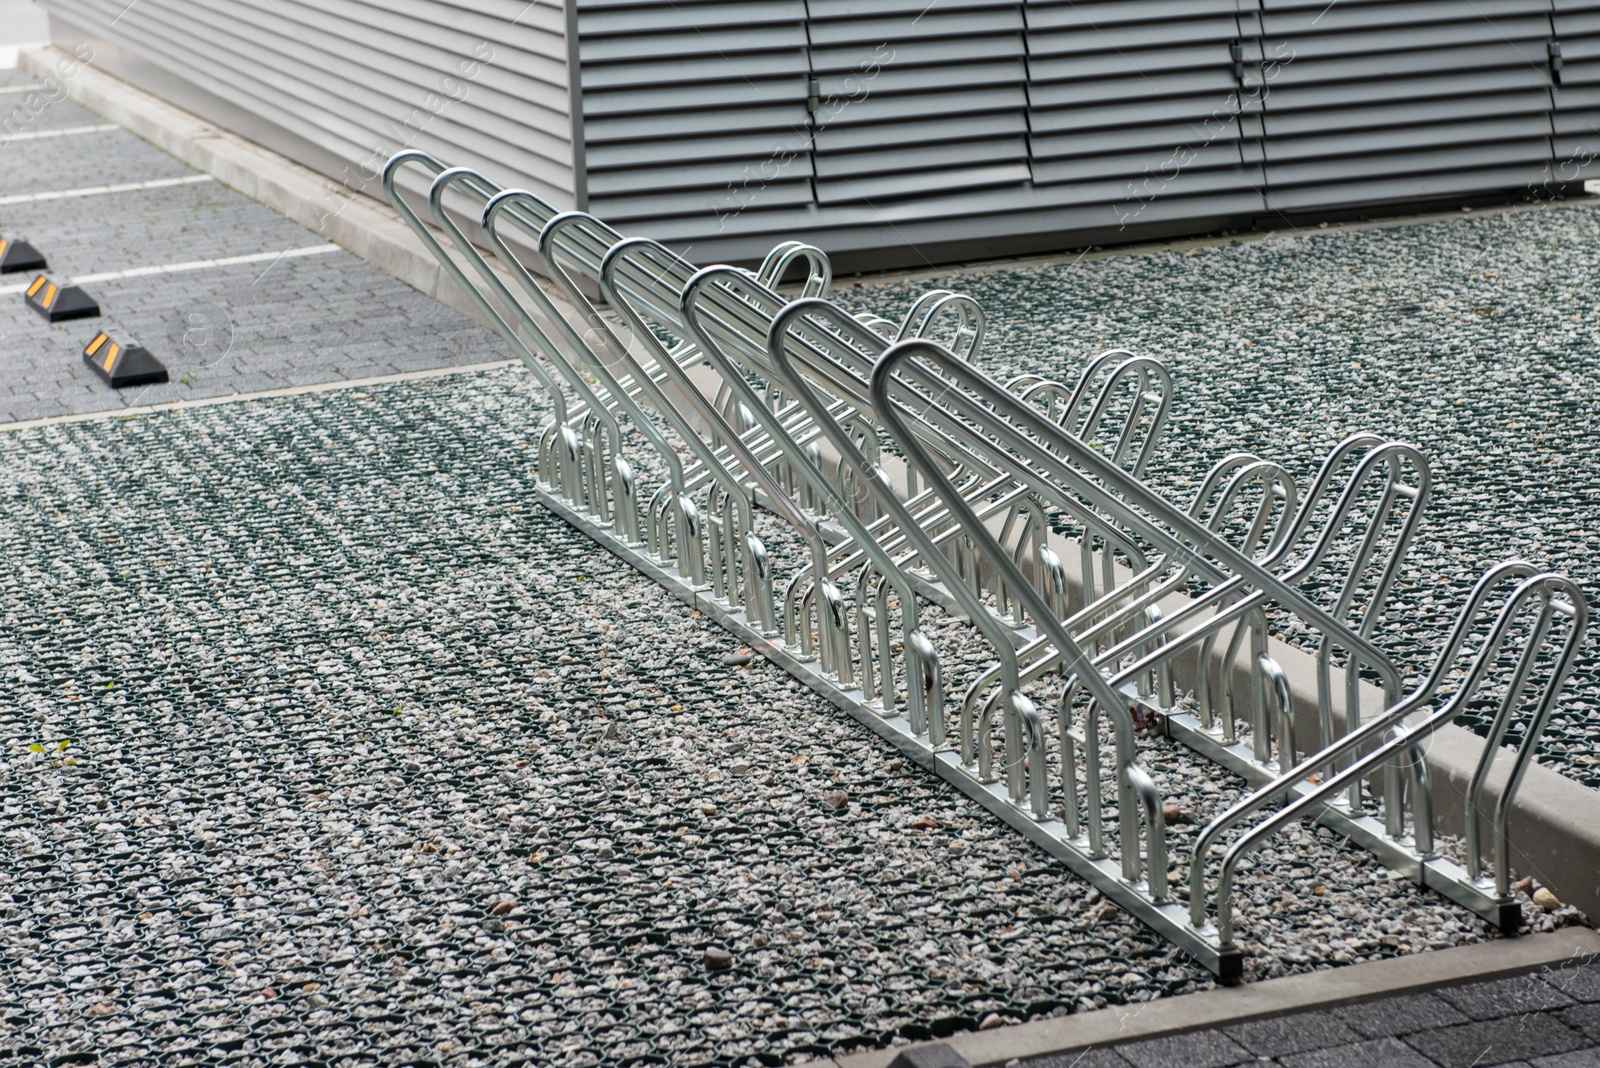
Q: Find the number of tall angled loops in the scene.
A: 8